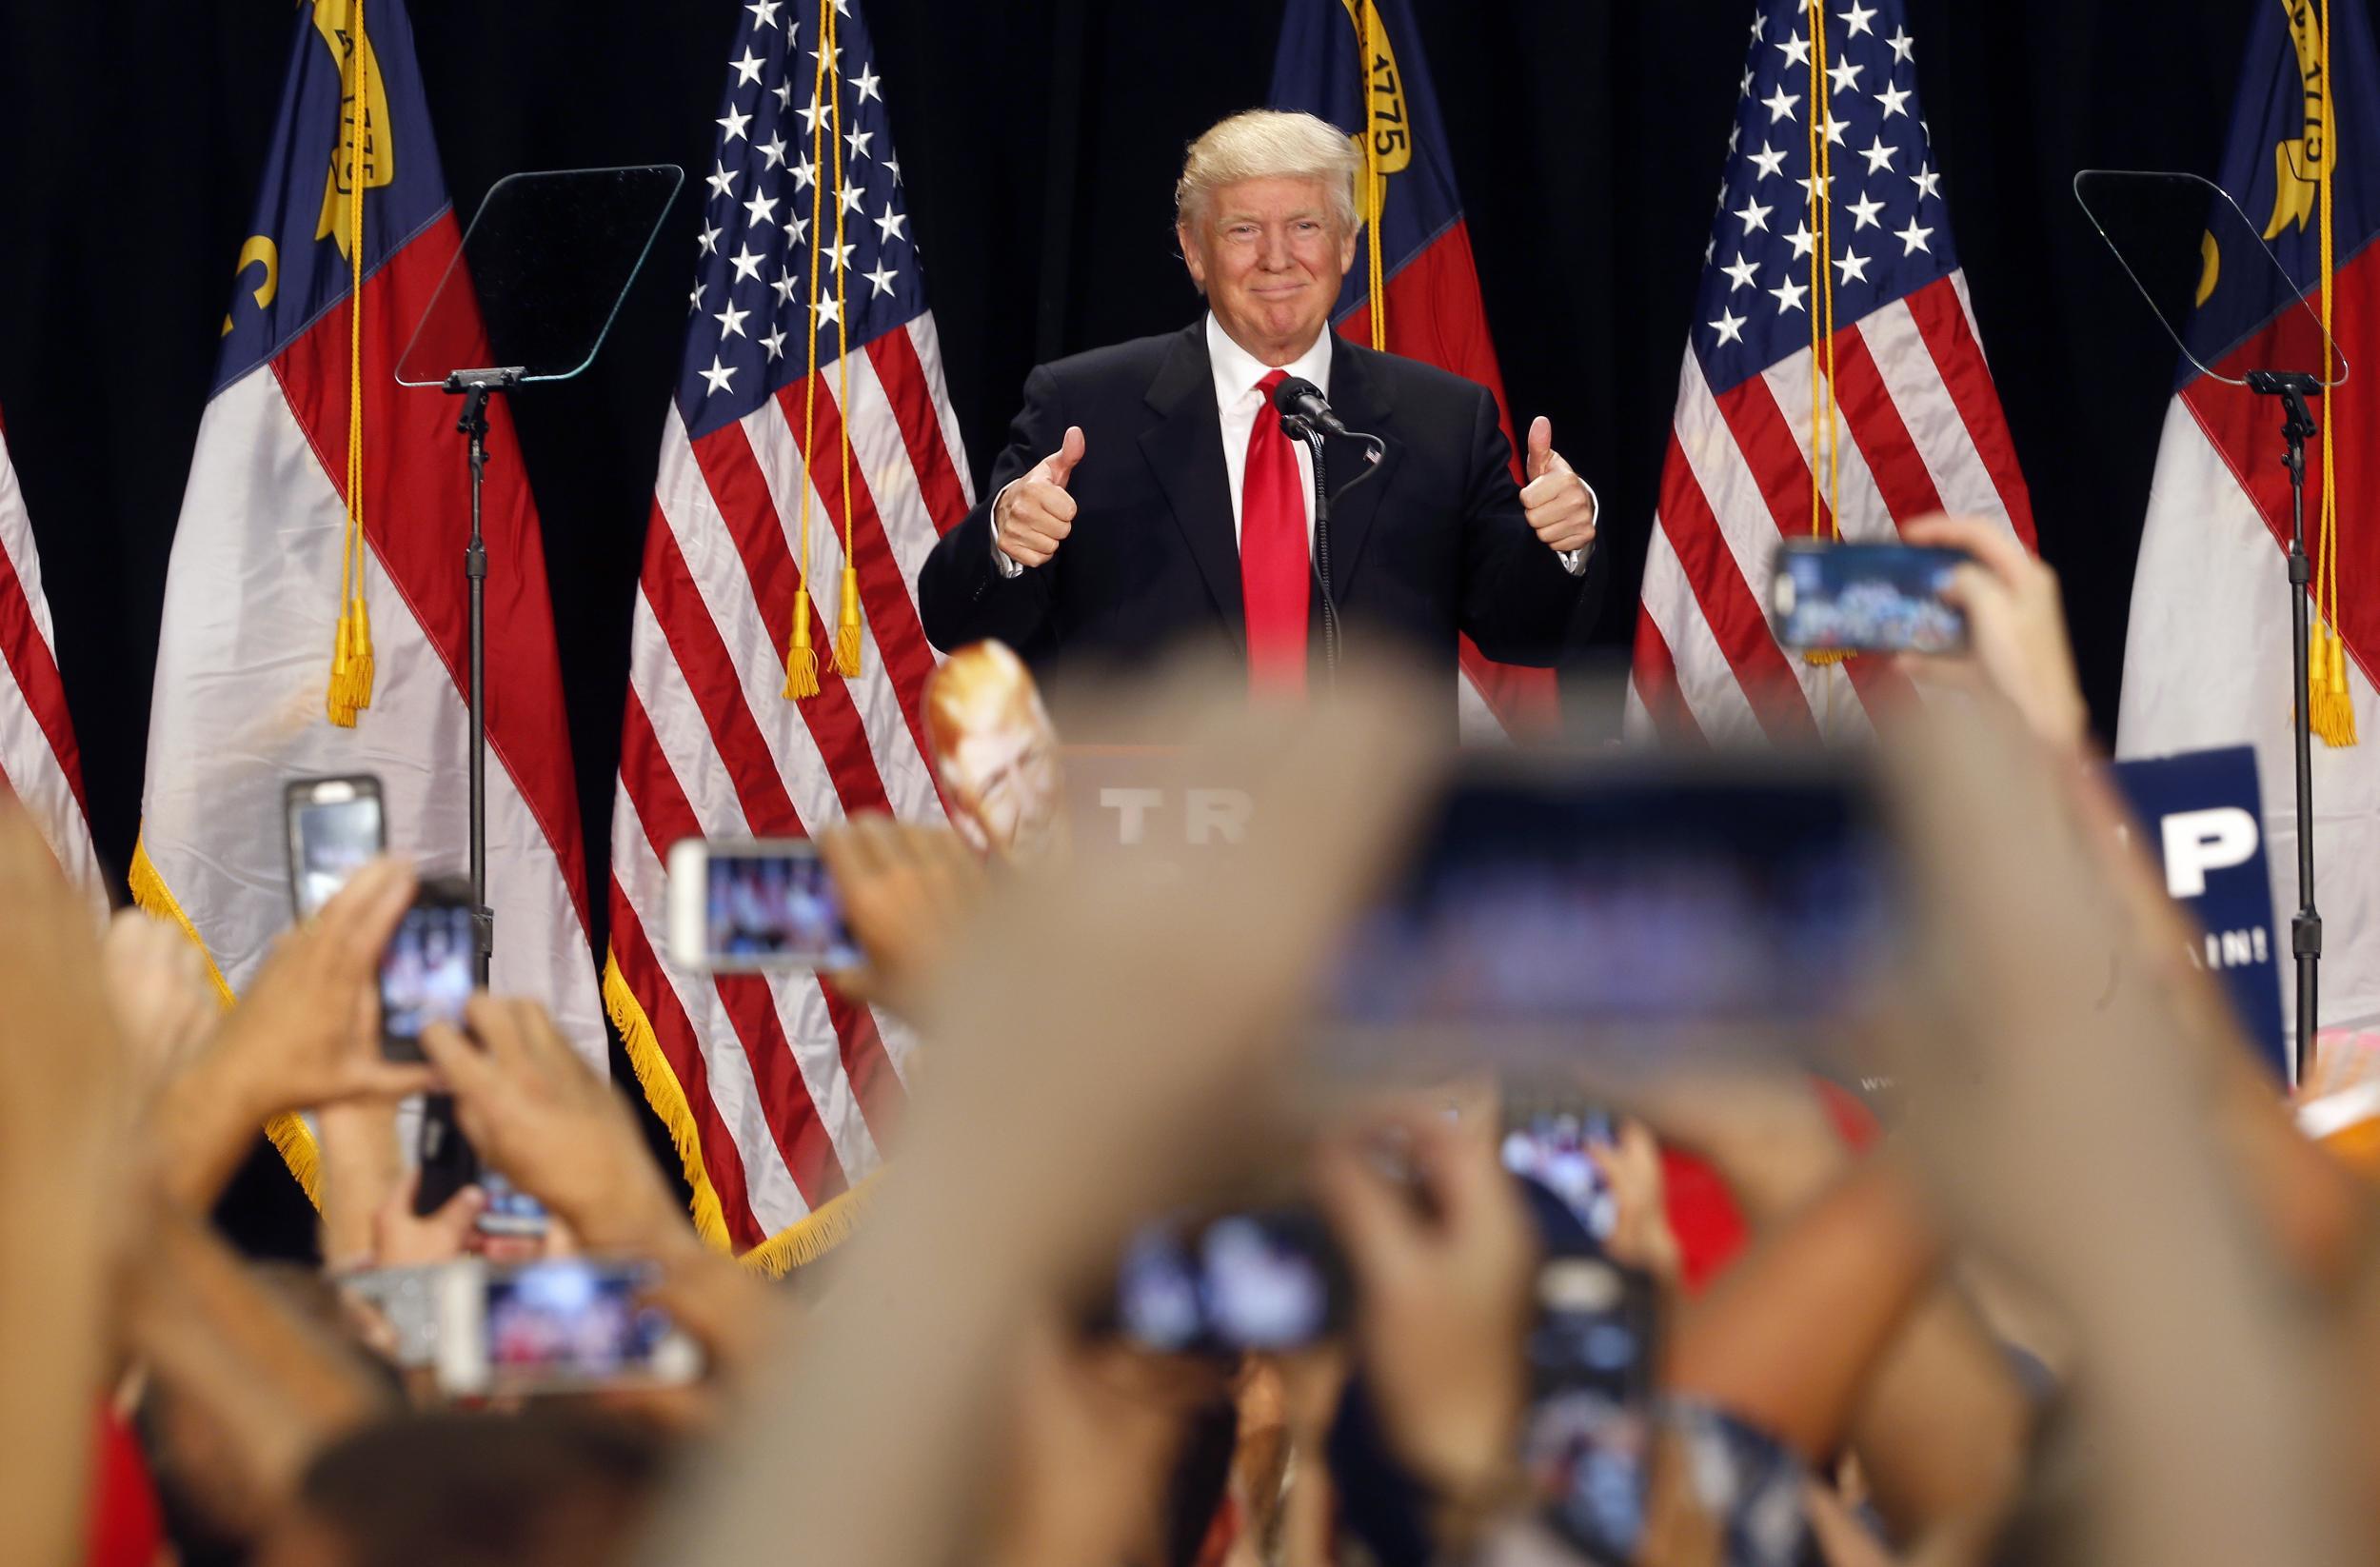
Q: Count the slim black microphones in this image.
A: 1